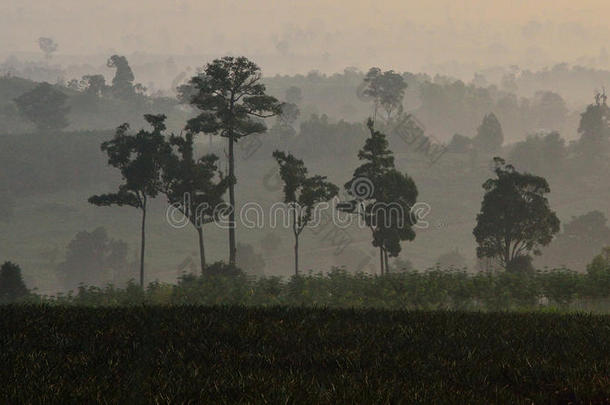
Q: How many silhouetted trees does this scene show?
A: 6